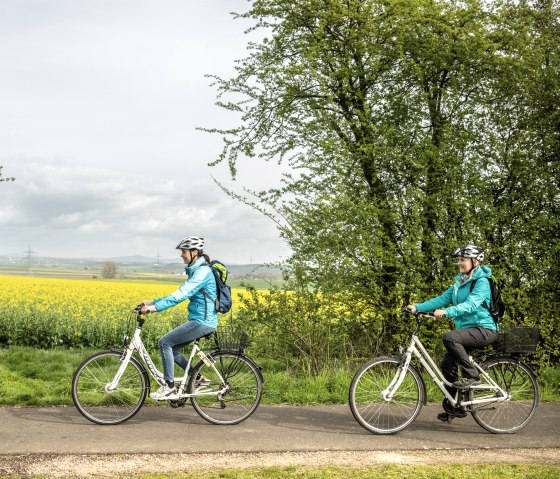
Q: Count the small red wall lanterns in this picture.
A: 0